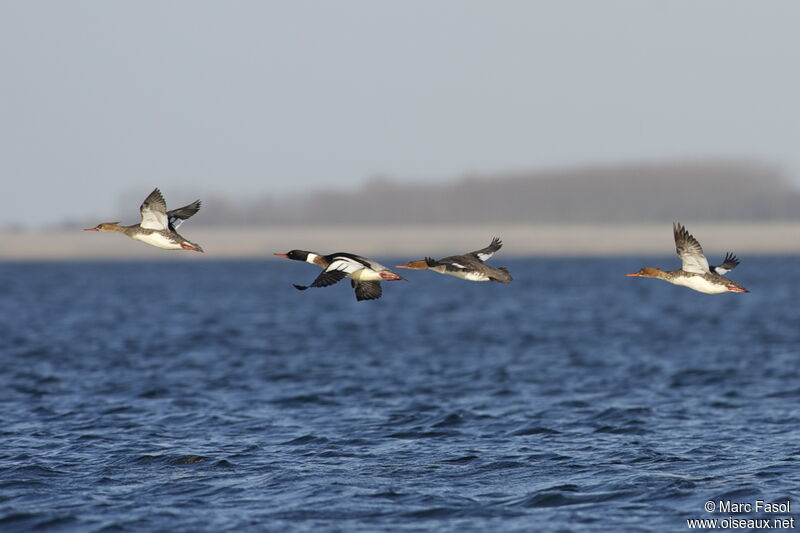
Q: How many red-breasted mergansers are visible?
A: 4